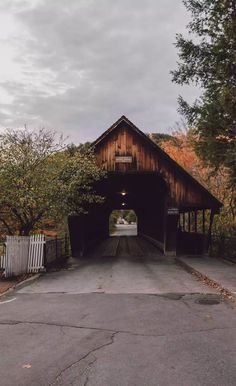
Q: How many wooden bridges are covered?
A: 1